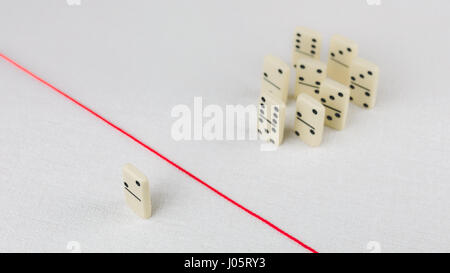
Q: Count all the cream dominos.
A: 9